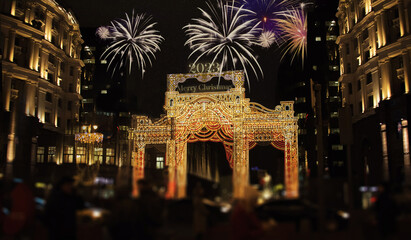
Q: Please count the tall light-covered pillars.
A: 4